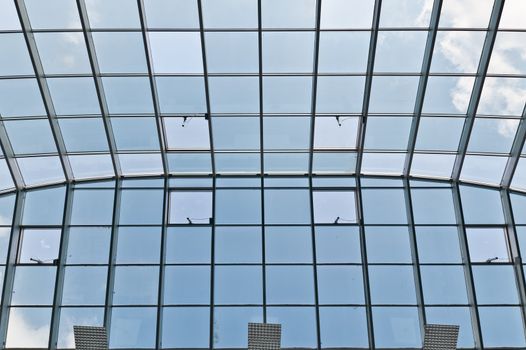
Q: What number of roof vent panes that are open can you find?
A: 6